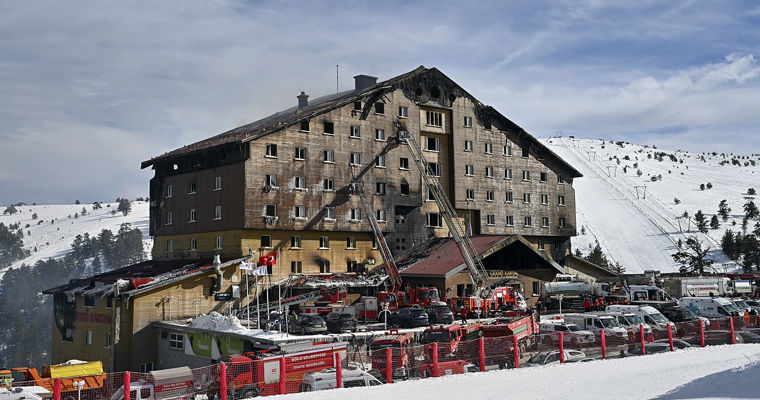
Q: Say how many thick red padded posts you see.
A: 15